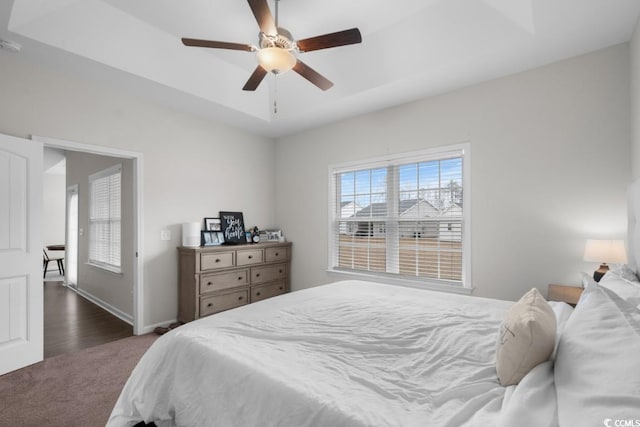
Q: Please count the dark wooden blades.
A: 5